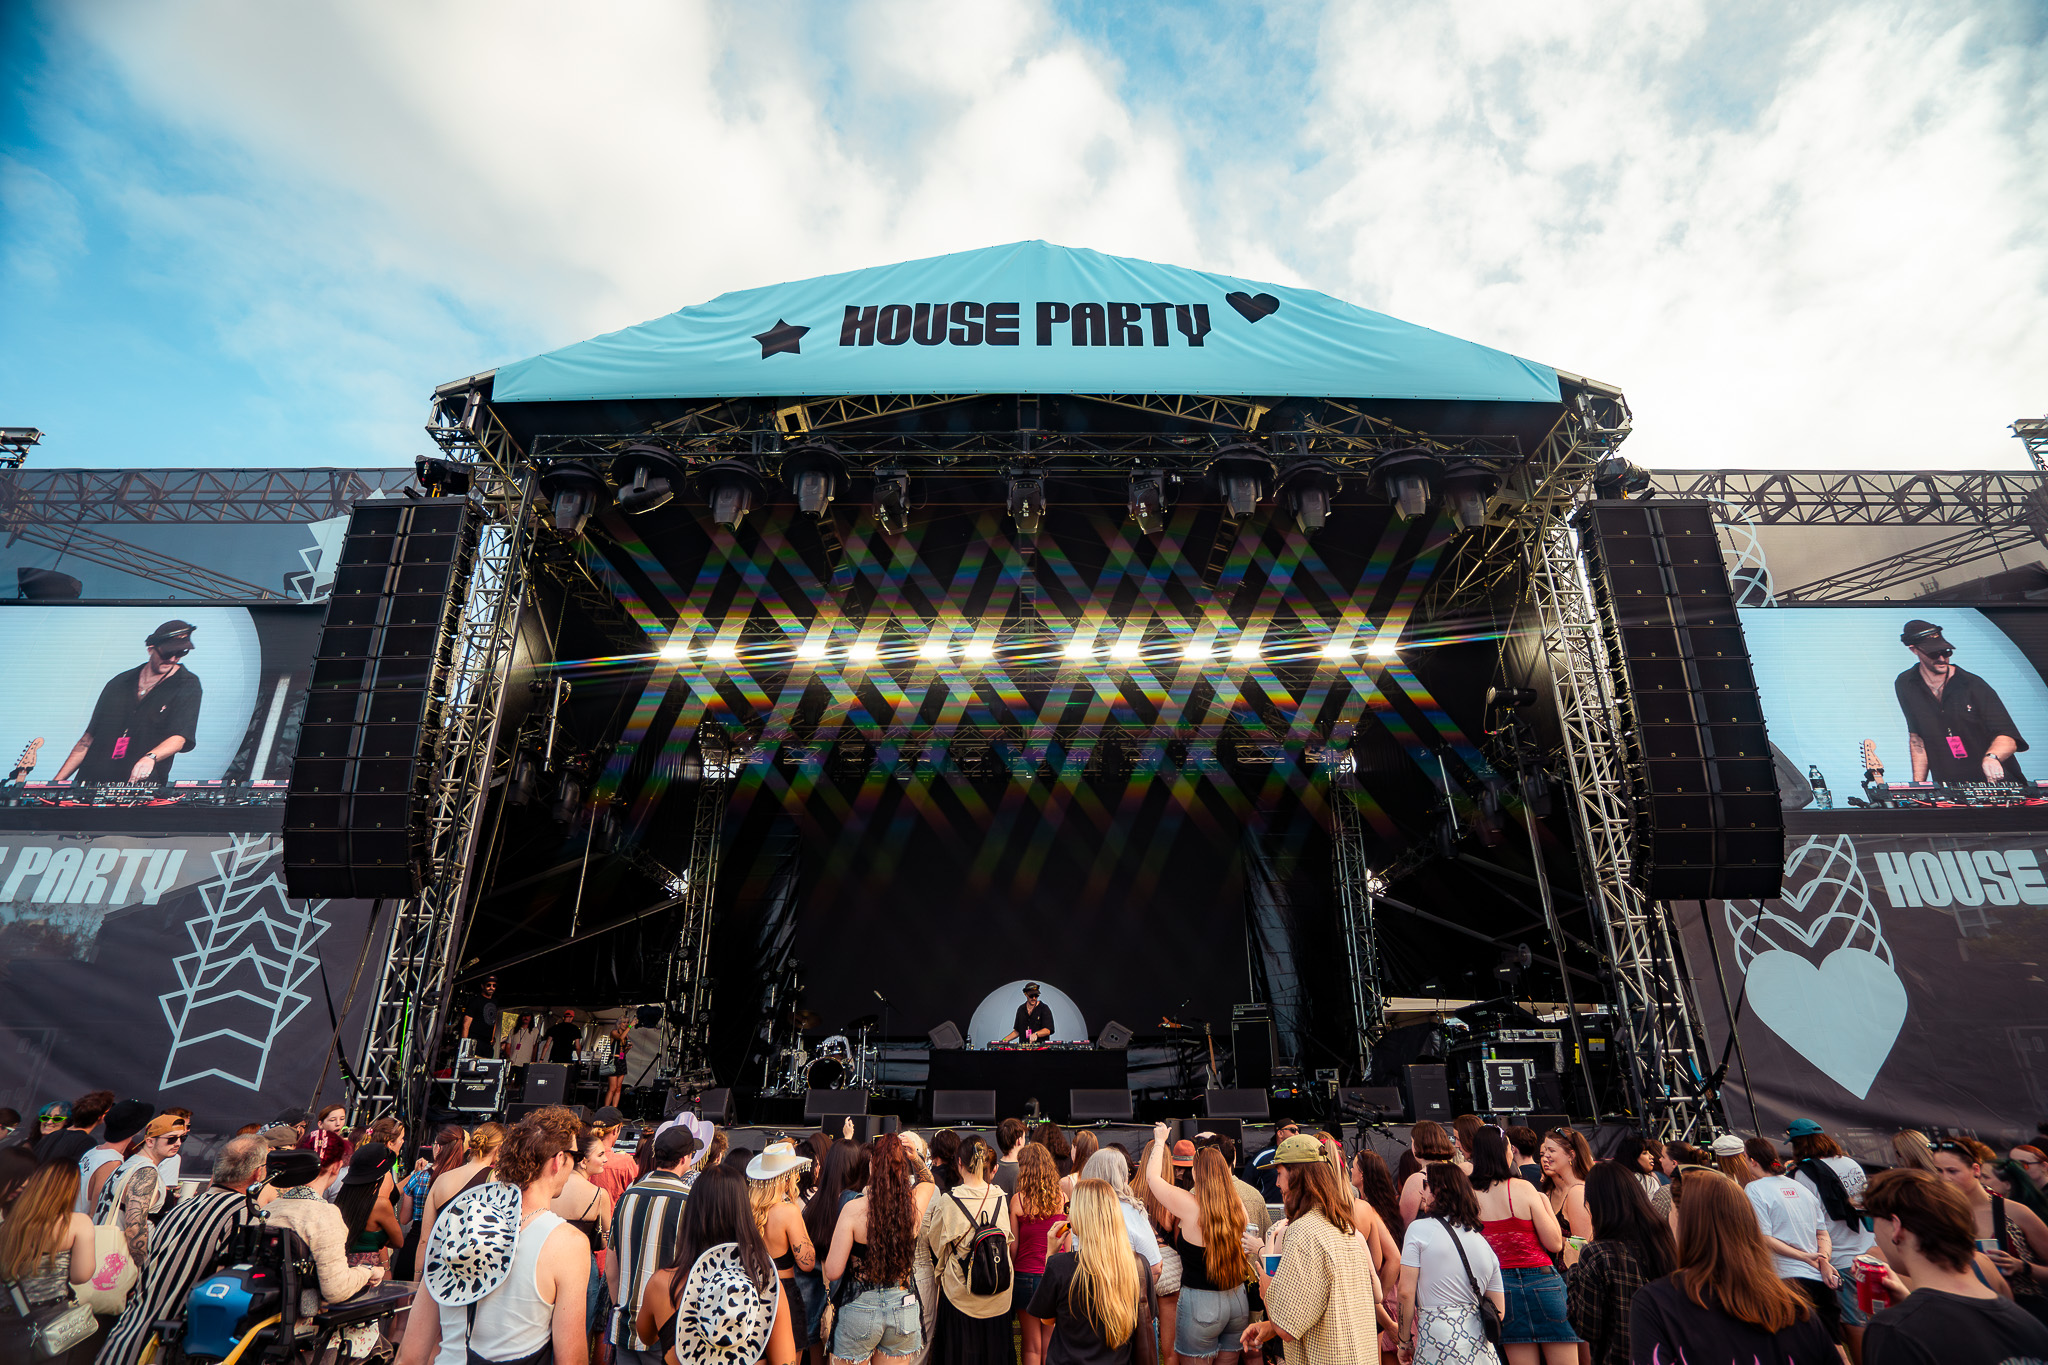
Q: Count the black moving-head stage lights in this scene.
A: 11